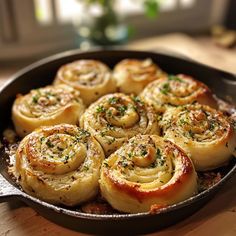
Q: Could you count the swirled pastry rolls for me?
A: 8